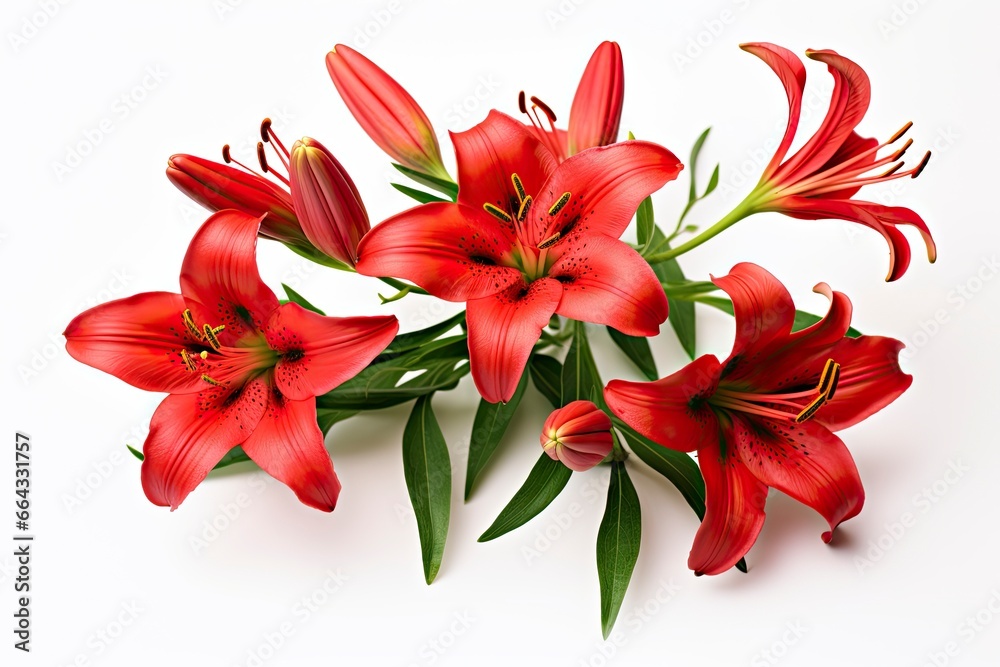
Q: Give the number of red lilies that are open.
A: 4